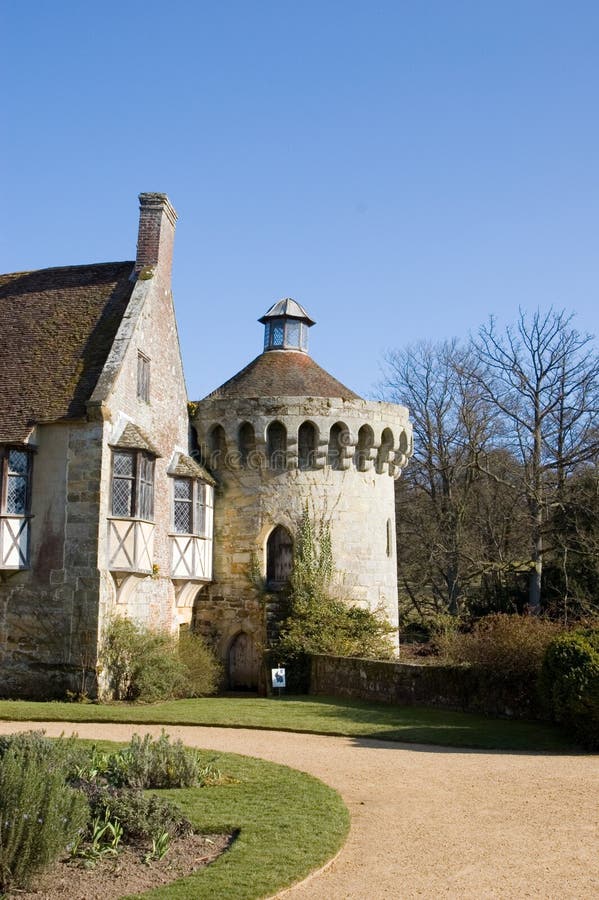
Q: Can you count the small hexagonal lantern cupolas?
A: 1